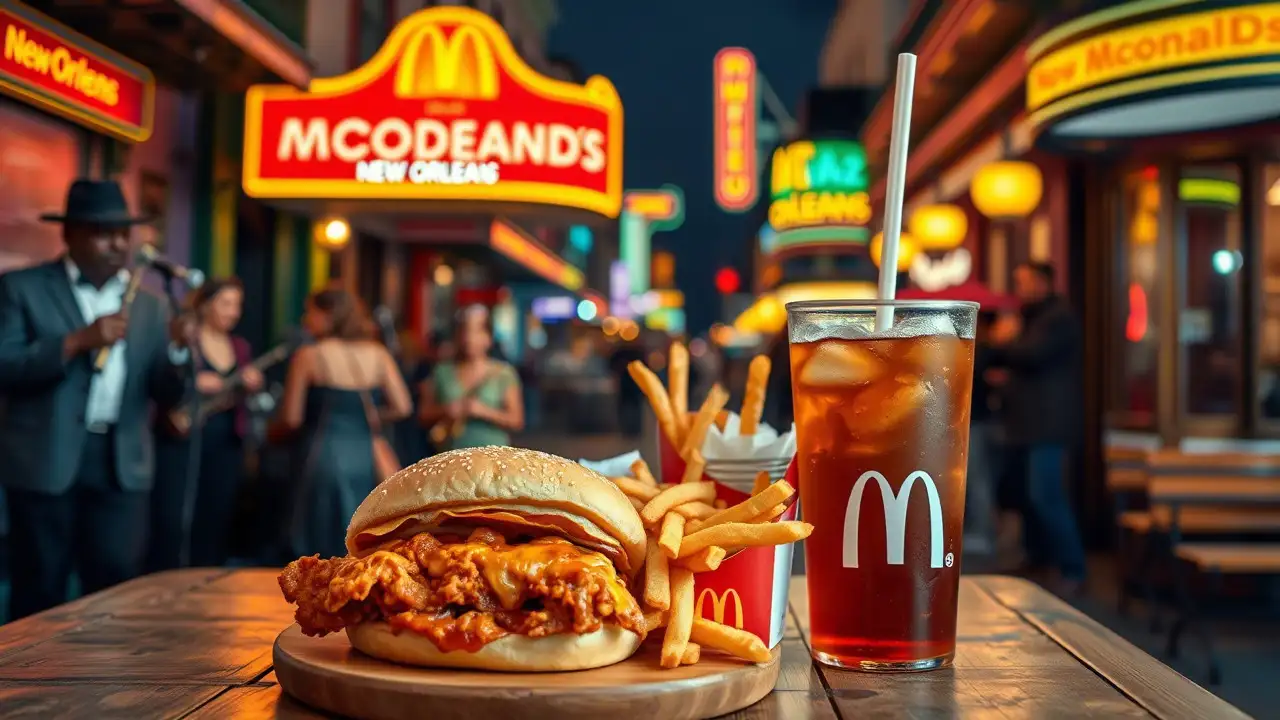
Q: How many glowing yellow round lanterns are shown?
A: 3